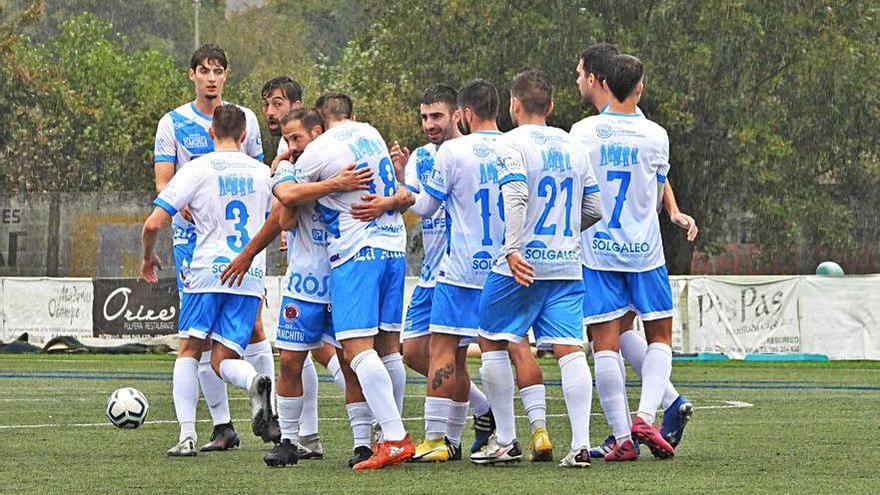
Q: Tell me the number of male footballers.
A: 10